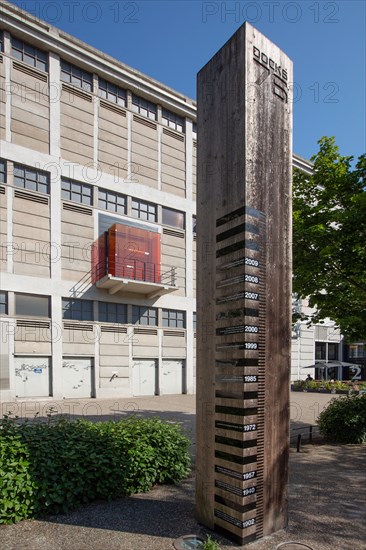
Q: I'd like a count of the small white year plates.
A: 10